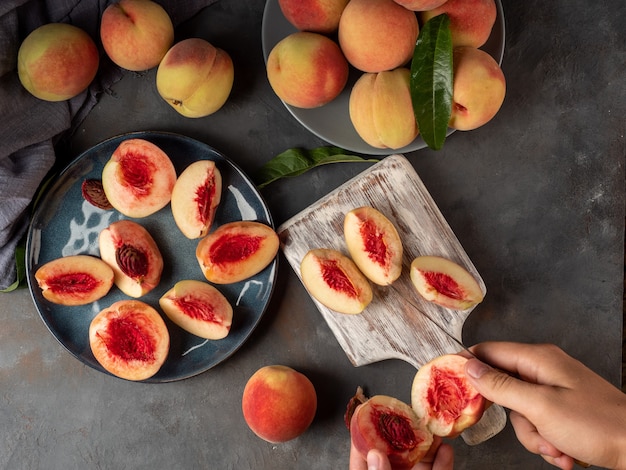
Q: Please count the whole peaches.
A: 11